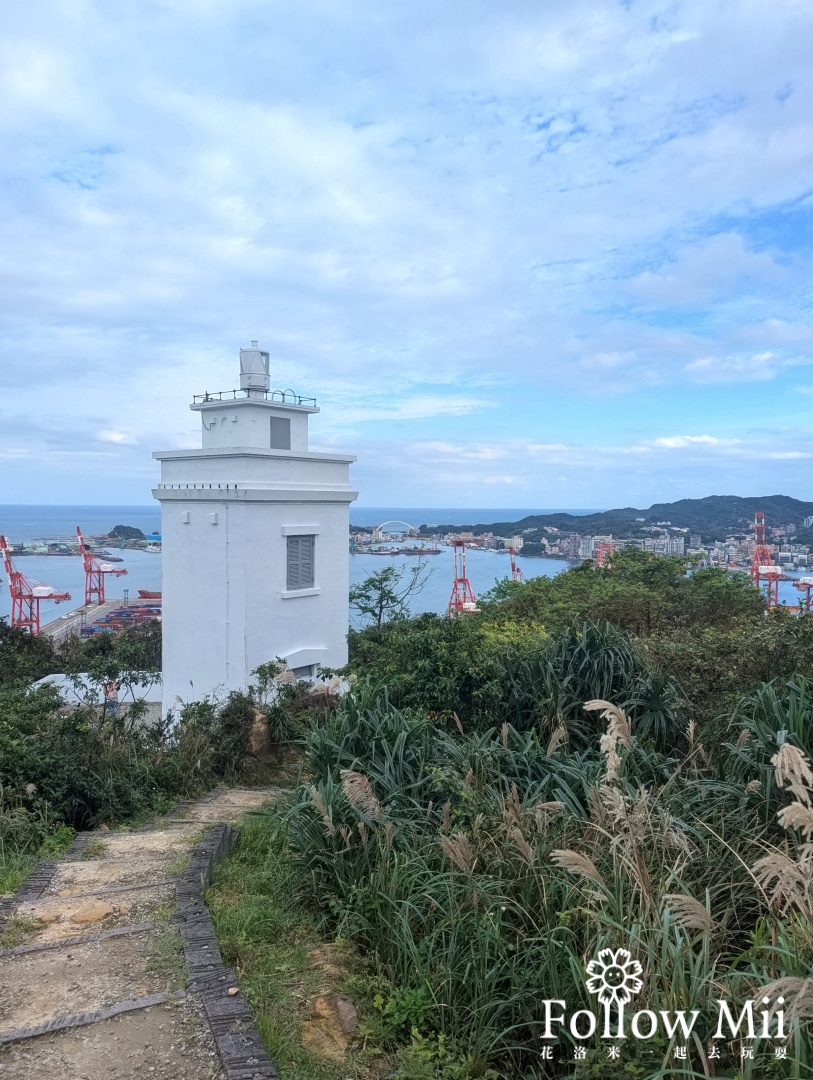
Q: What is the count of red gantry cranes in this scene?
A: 7